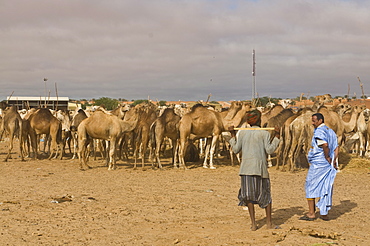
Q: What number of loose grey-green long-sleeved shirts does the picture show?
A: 1